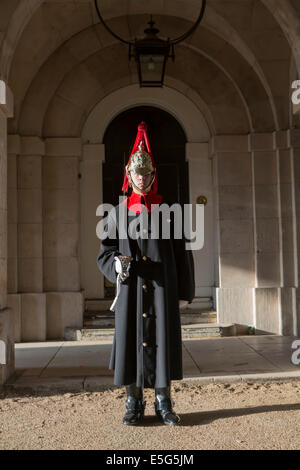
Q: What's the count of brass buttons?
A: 6